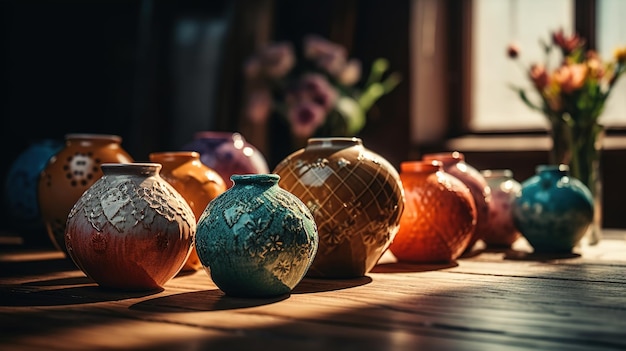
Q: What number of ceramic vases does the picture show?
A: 11